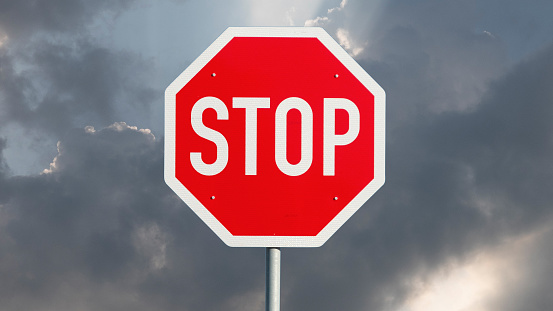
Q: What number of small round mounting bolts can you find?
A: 4